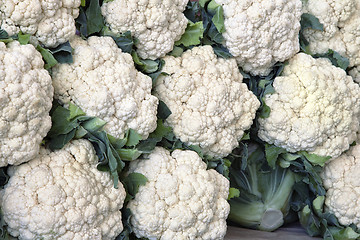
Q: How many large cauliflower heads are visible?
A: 11